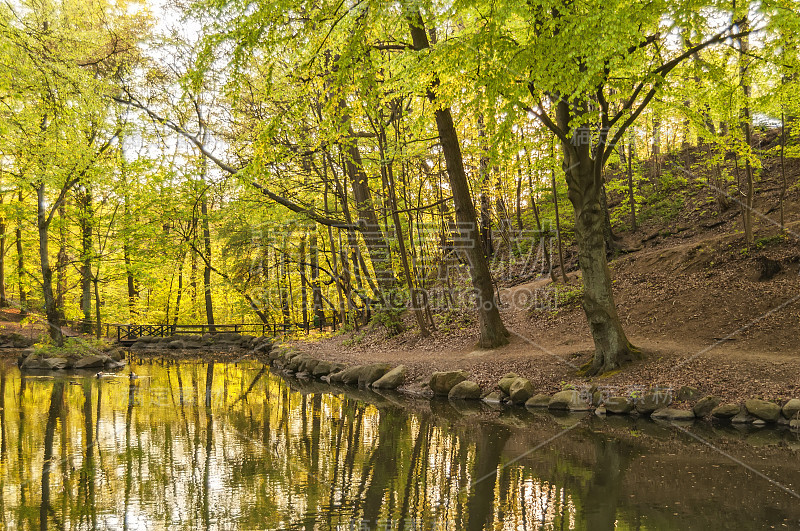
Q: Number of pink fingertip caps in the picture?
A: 0